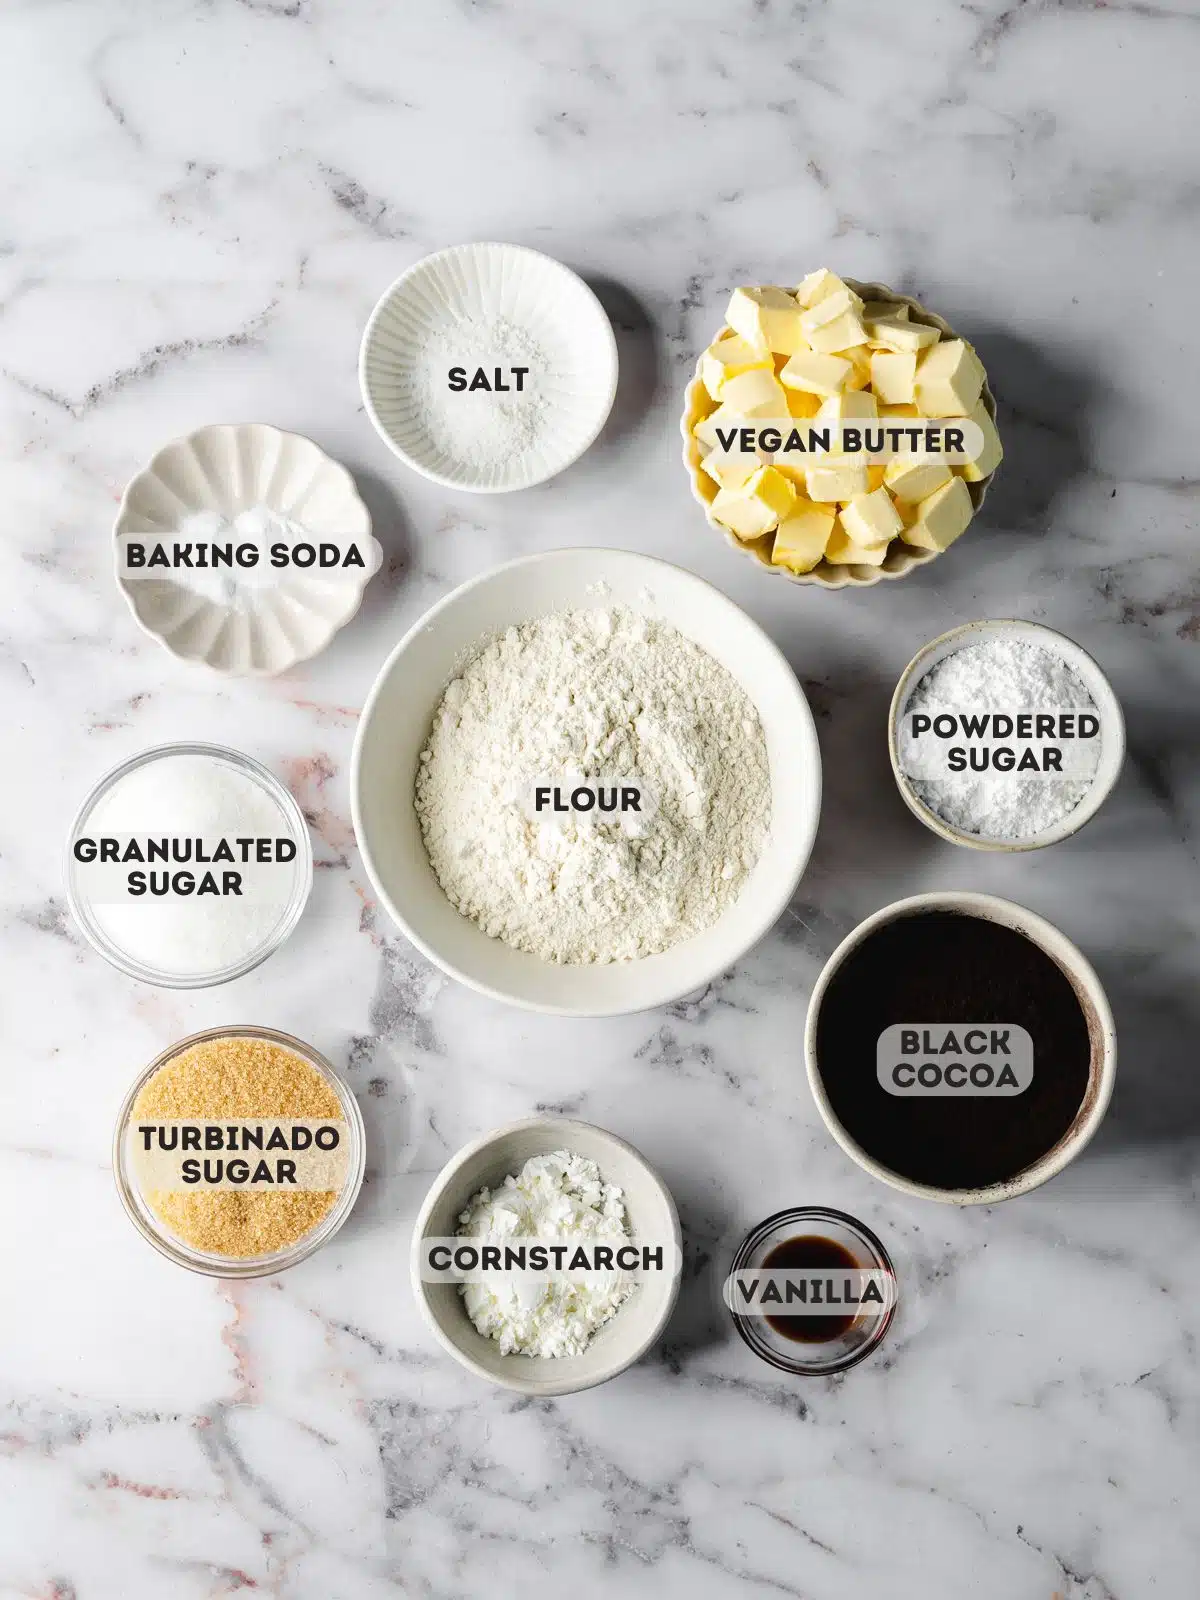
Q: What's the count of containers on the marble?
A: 10